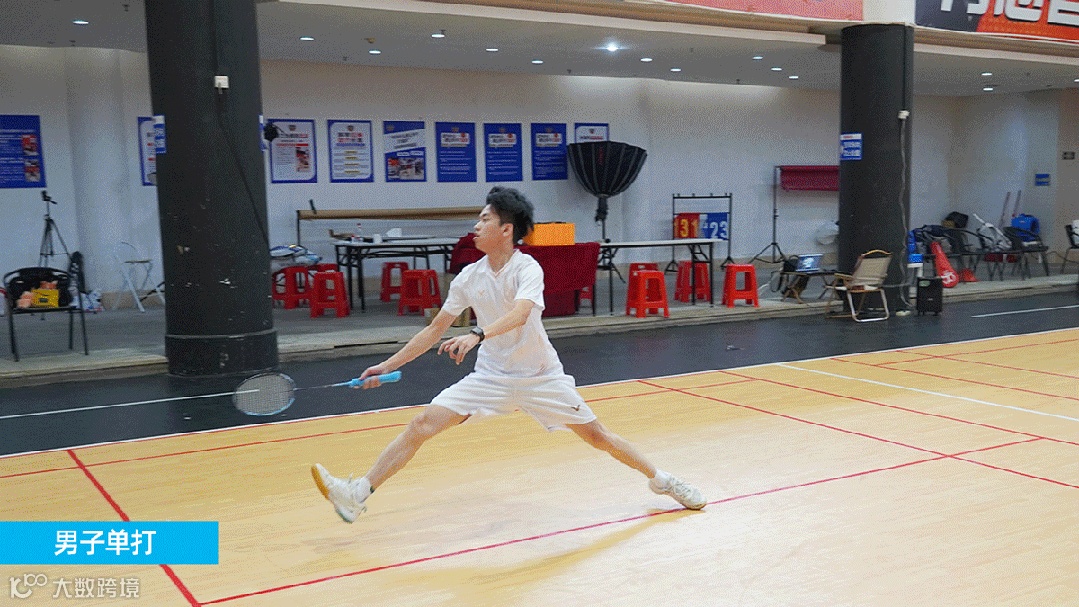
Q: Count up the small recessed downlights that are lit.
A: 15